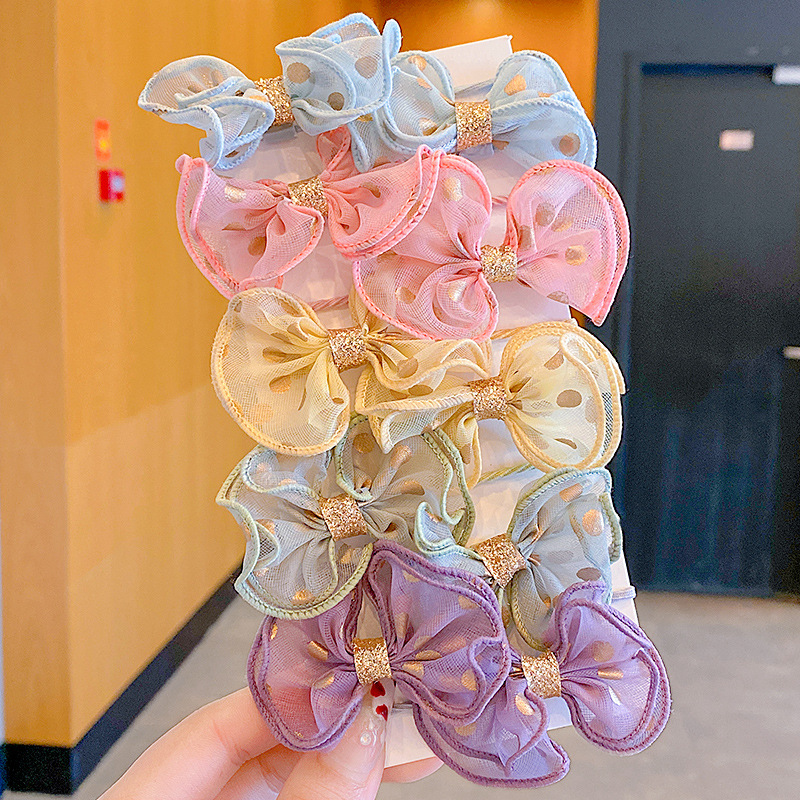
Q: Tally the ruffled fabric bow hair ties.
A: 10